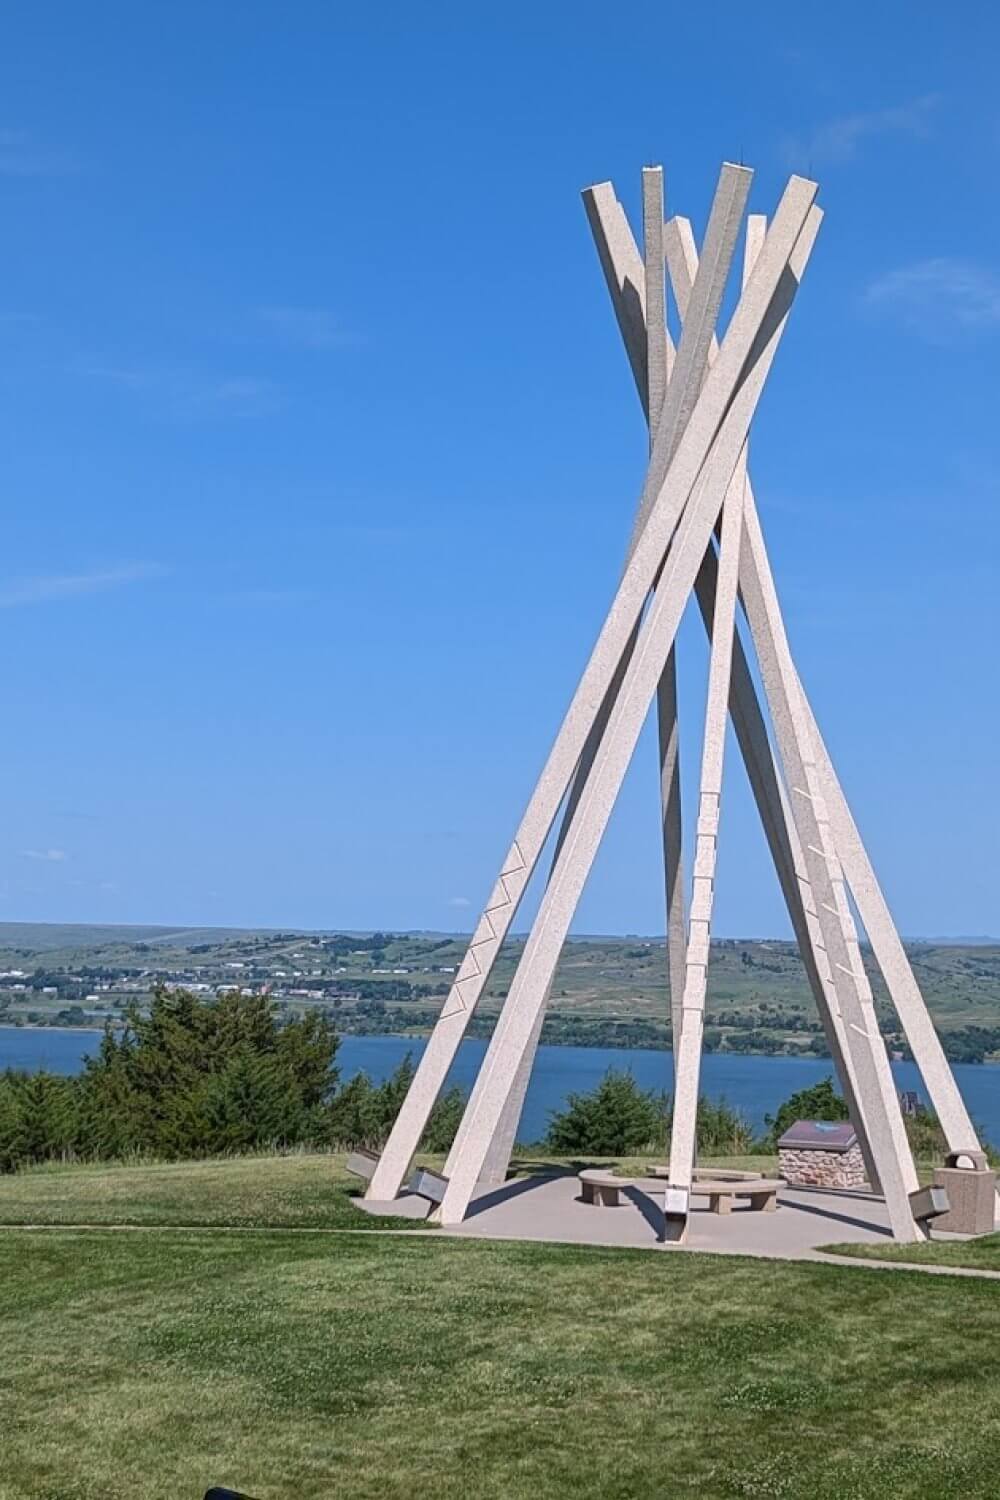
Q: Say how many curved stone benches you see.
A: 3